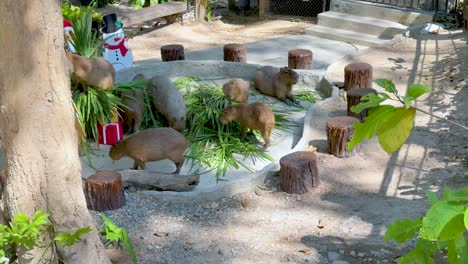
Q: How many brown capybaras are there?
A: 7